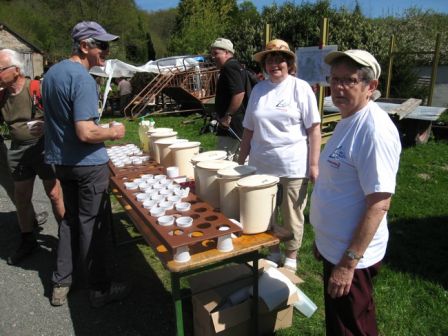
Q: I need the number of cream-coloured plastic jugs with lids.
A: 8